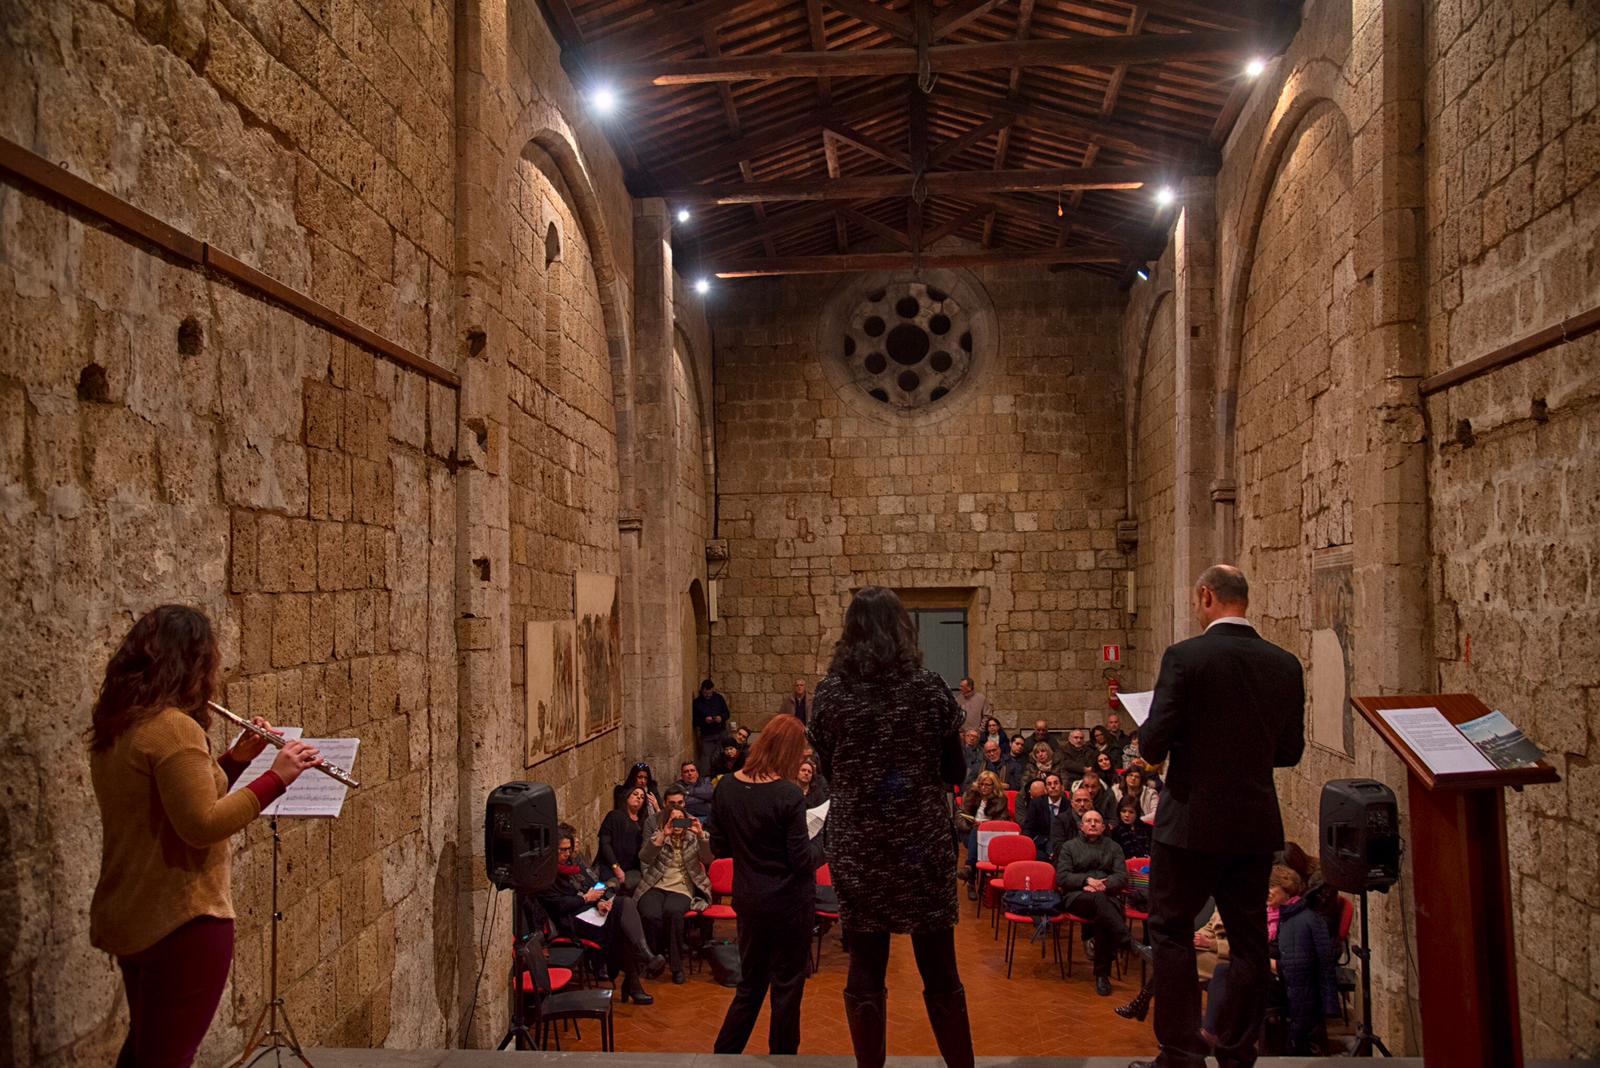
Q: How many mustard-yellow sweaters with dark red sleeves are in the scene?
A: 1